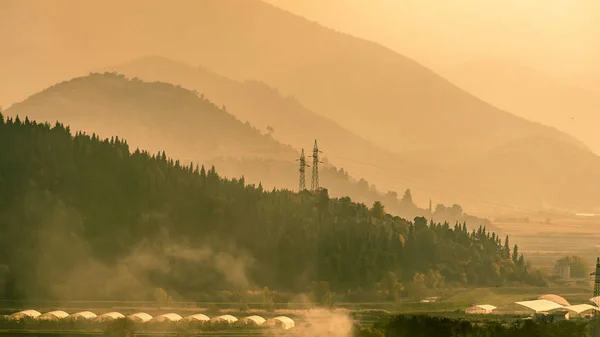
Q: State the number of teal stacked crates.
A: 0